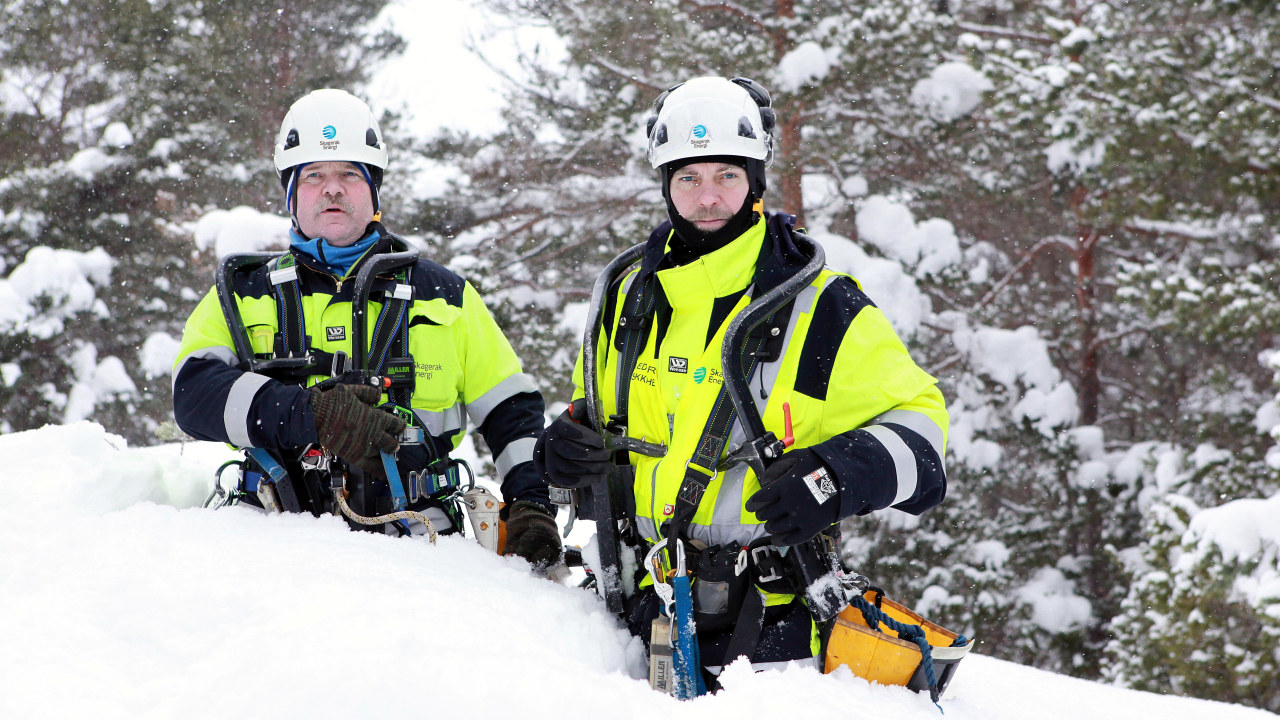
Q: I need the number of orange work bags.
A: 1